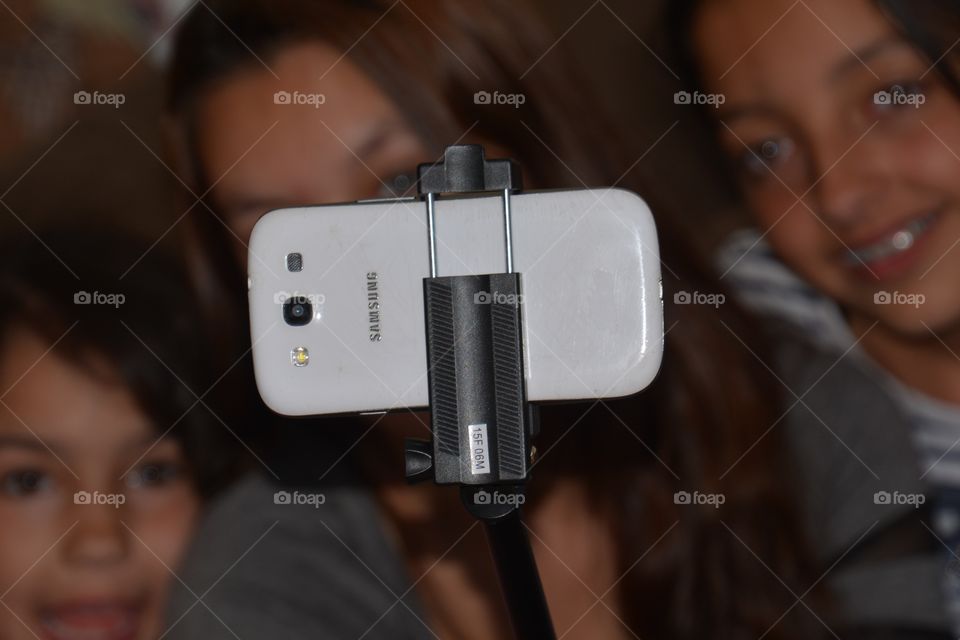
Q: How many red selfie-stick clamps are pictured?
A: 0